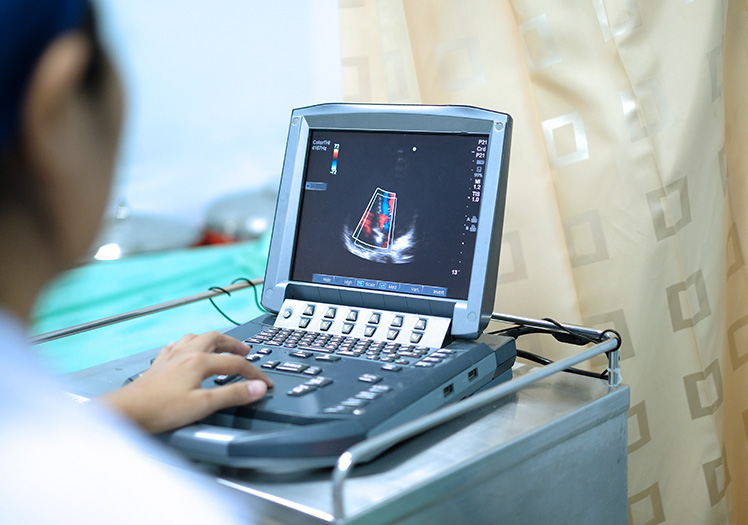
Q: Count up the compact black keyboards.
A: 1